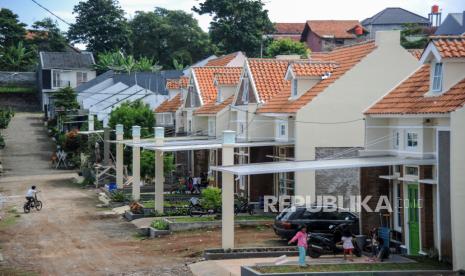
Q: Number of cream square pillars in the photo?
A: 4